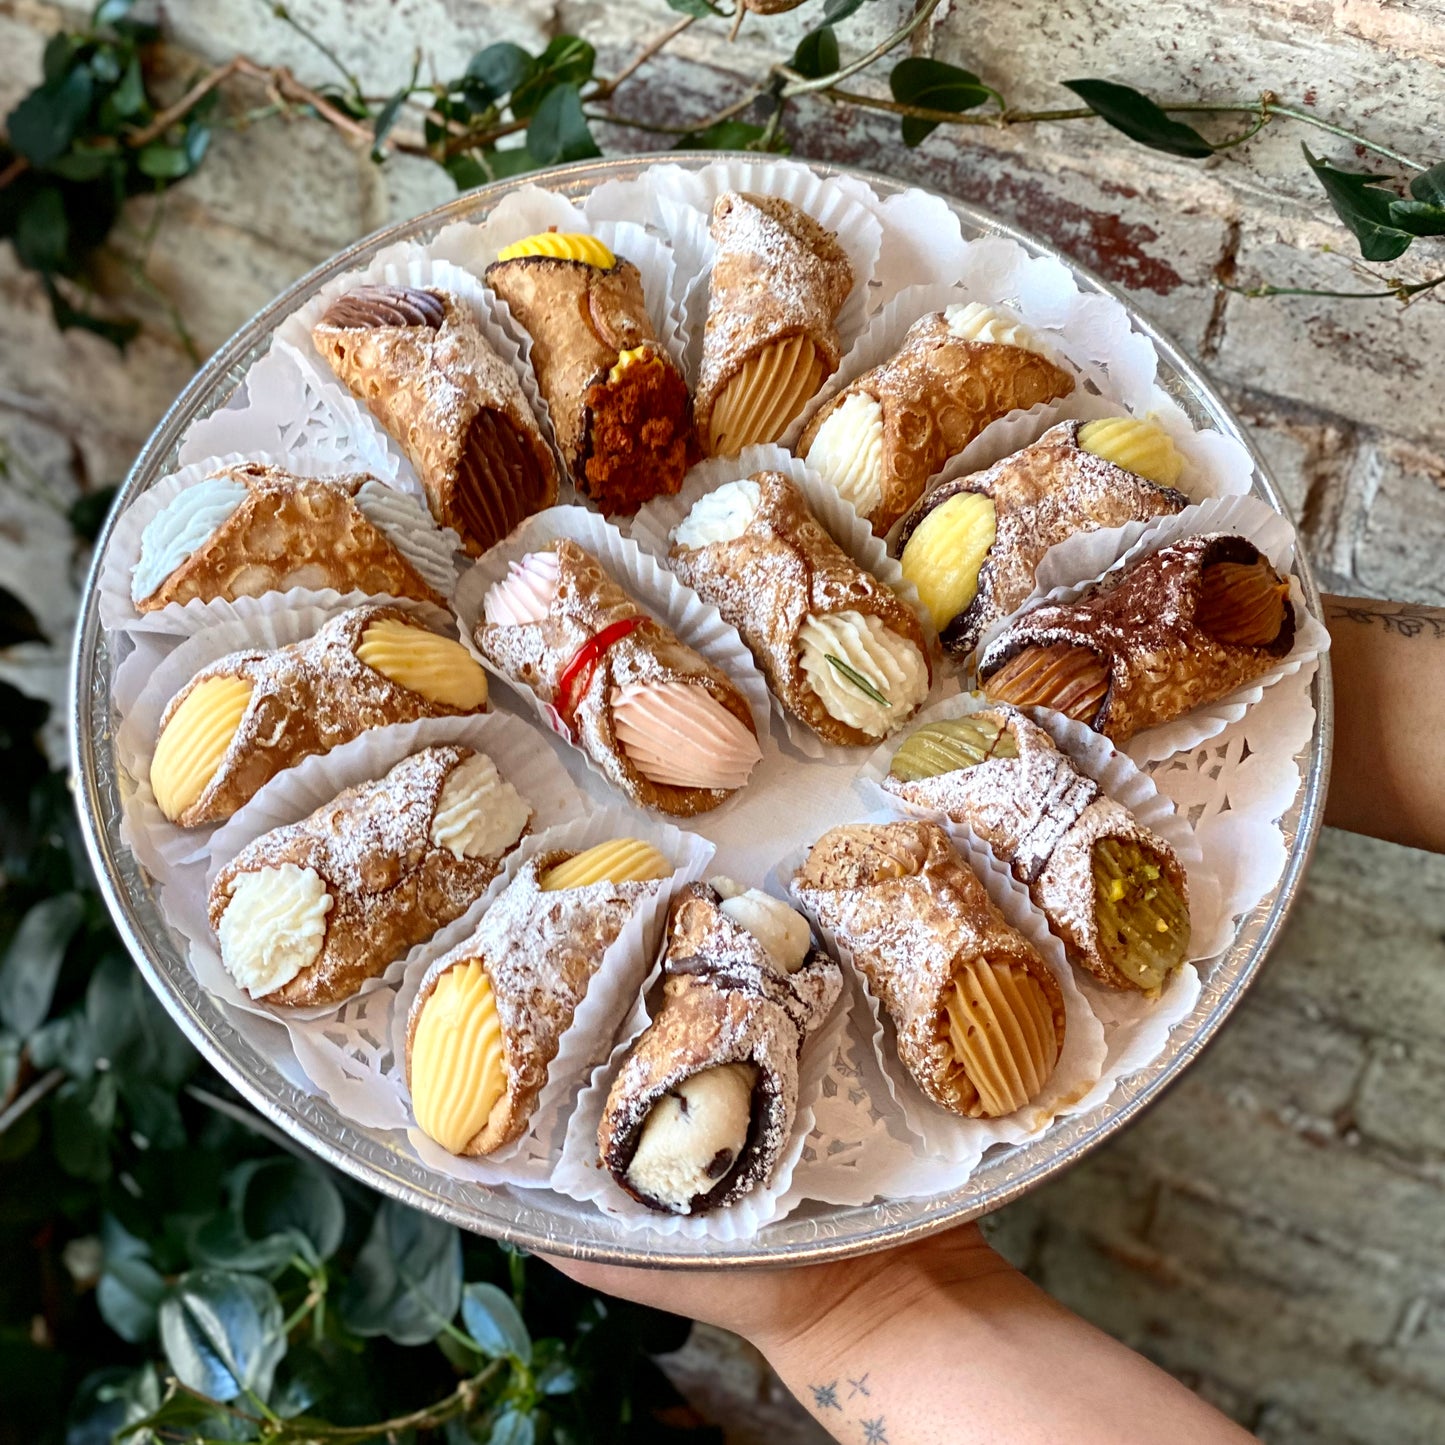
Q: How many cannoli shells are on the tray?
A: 15